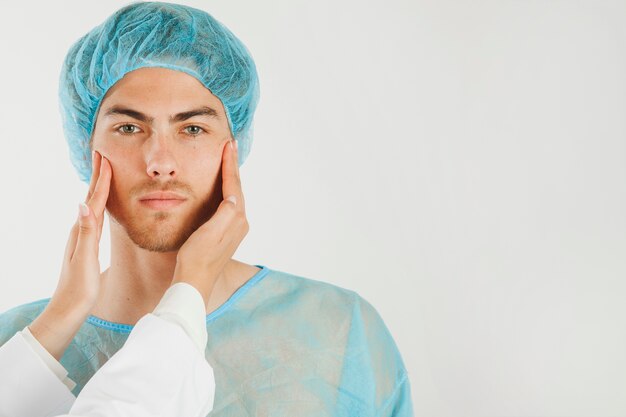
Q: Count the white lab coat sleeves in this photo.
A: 2